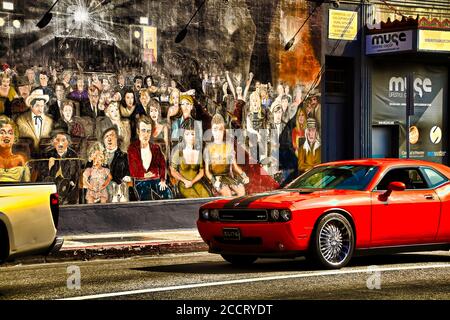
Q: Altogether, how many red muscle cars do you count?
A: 1